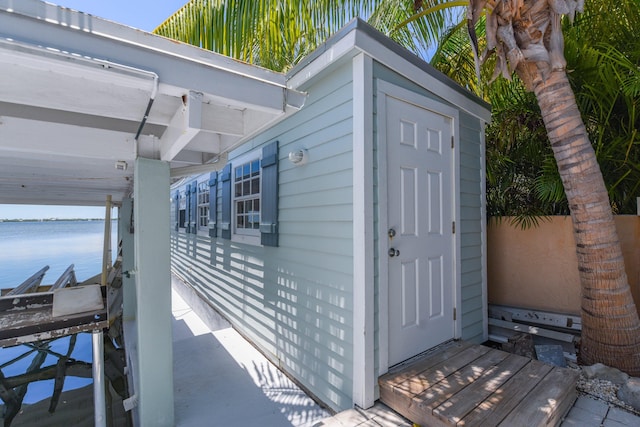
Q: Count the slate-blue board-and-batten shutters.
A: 6